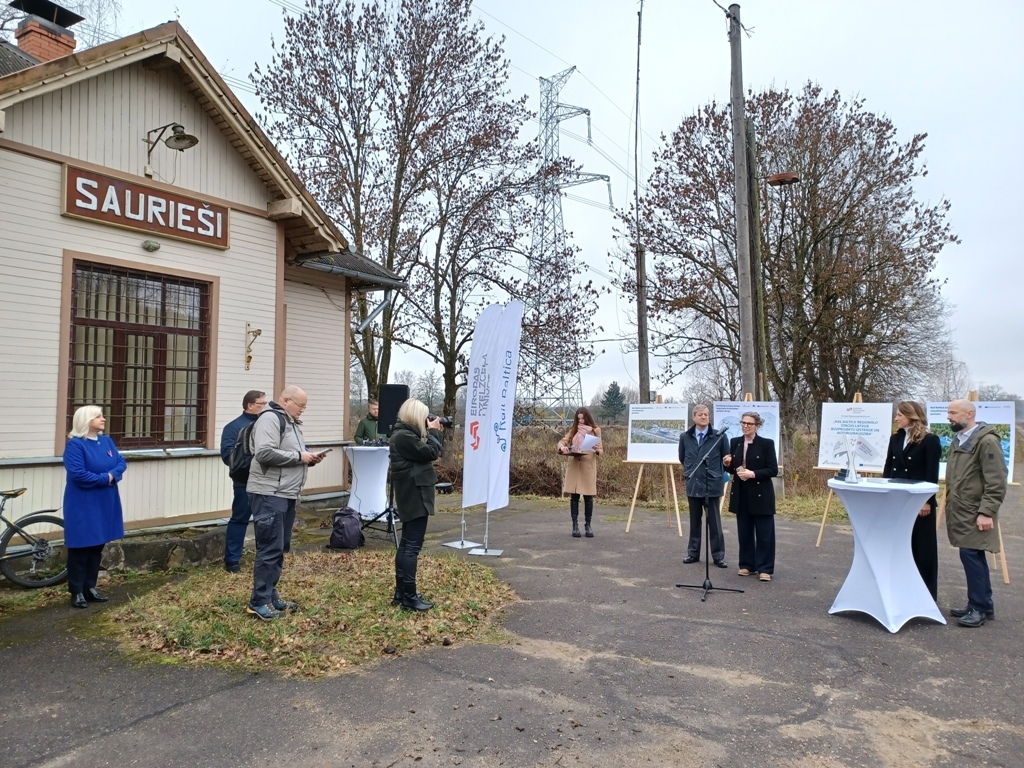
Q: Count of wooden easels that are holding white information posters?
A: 4